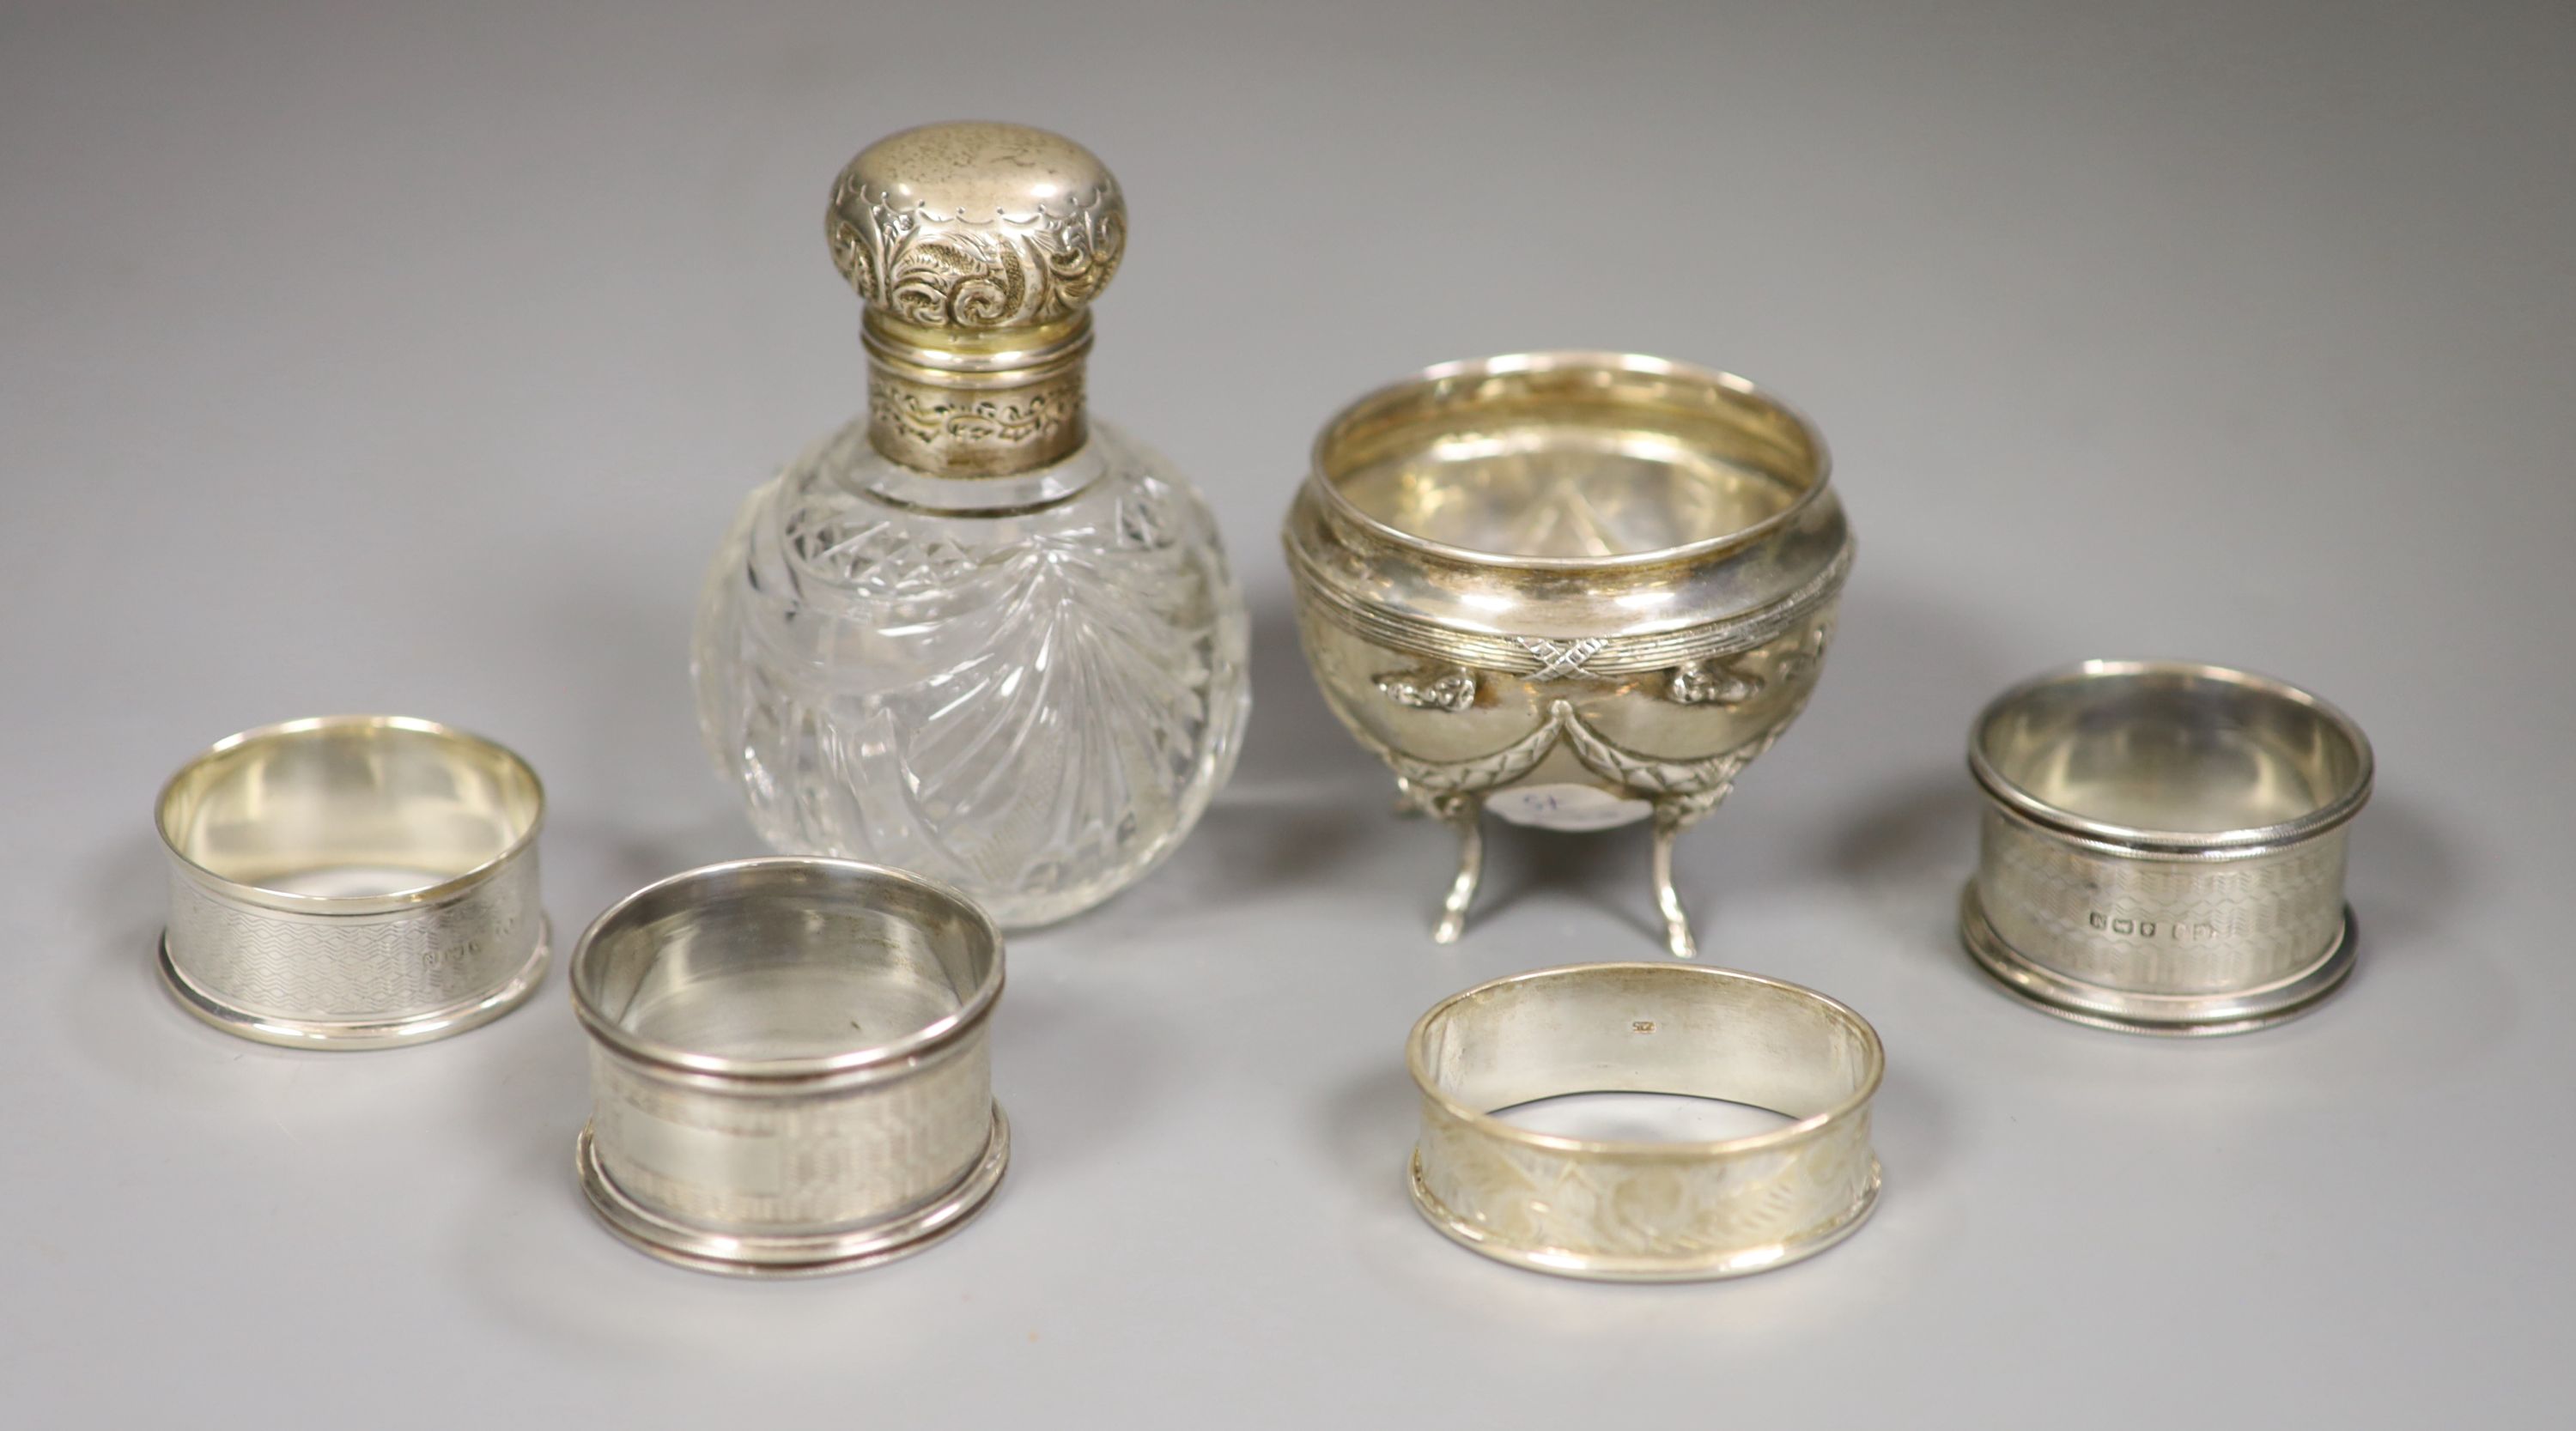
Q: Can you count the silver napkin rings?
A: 4